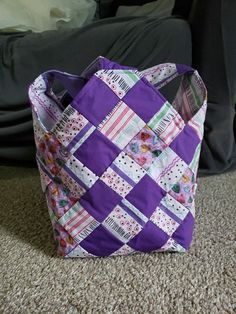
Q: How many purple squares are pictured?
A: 9